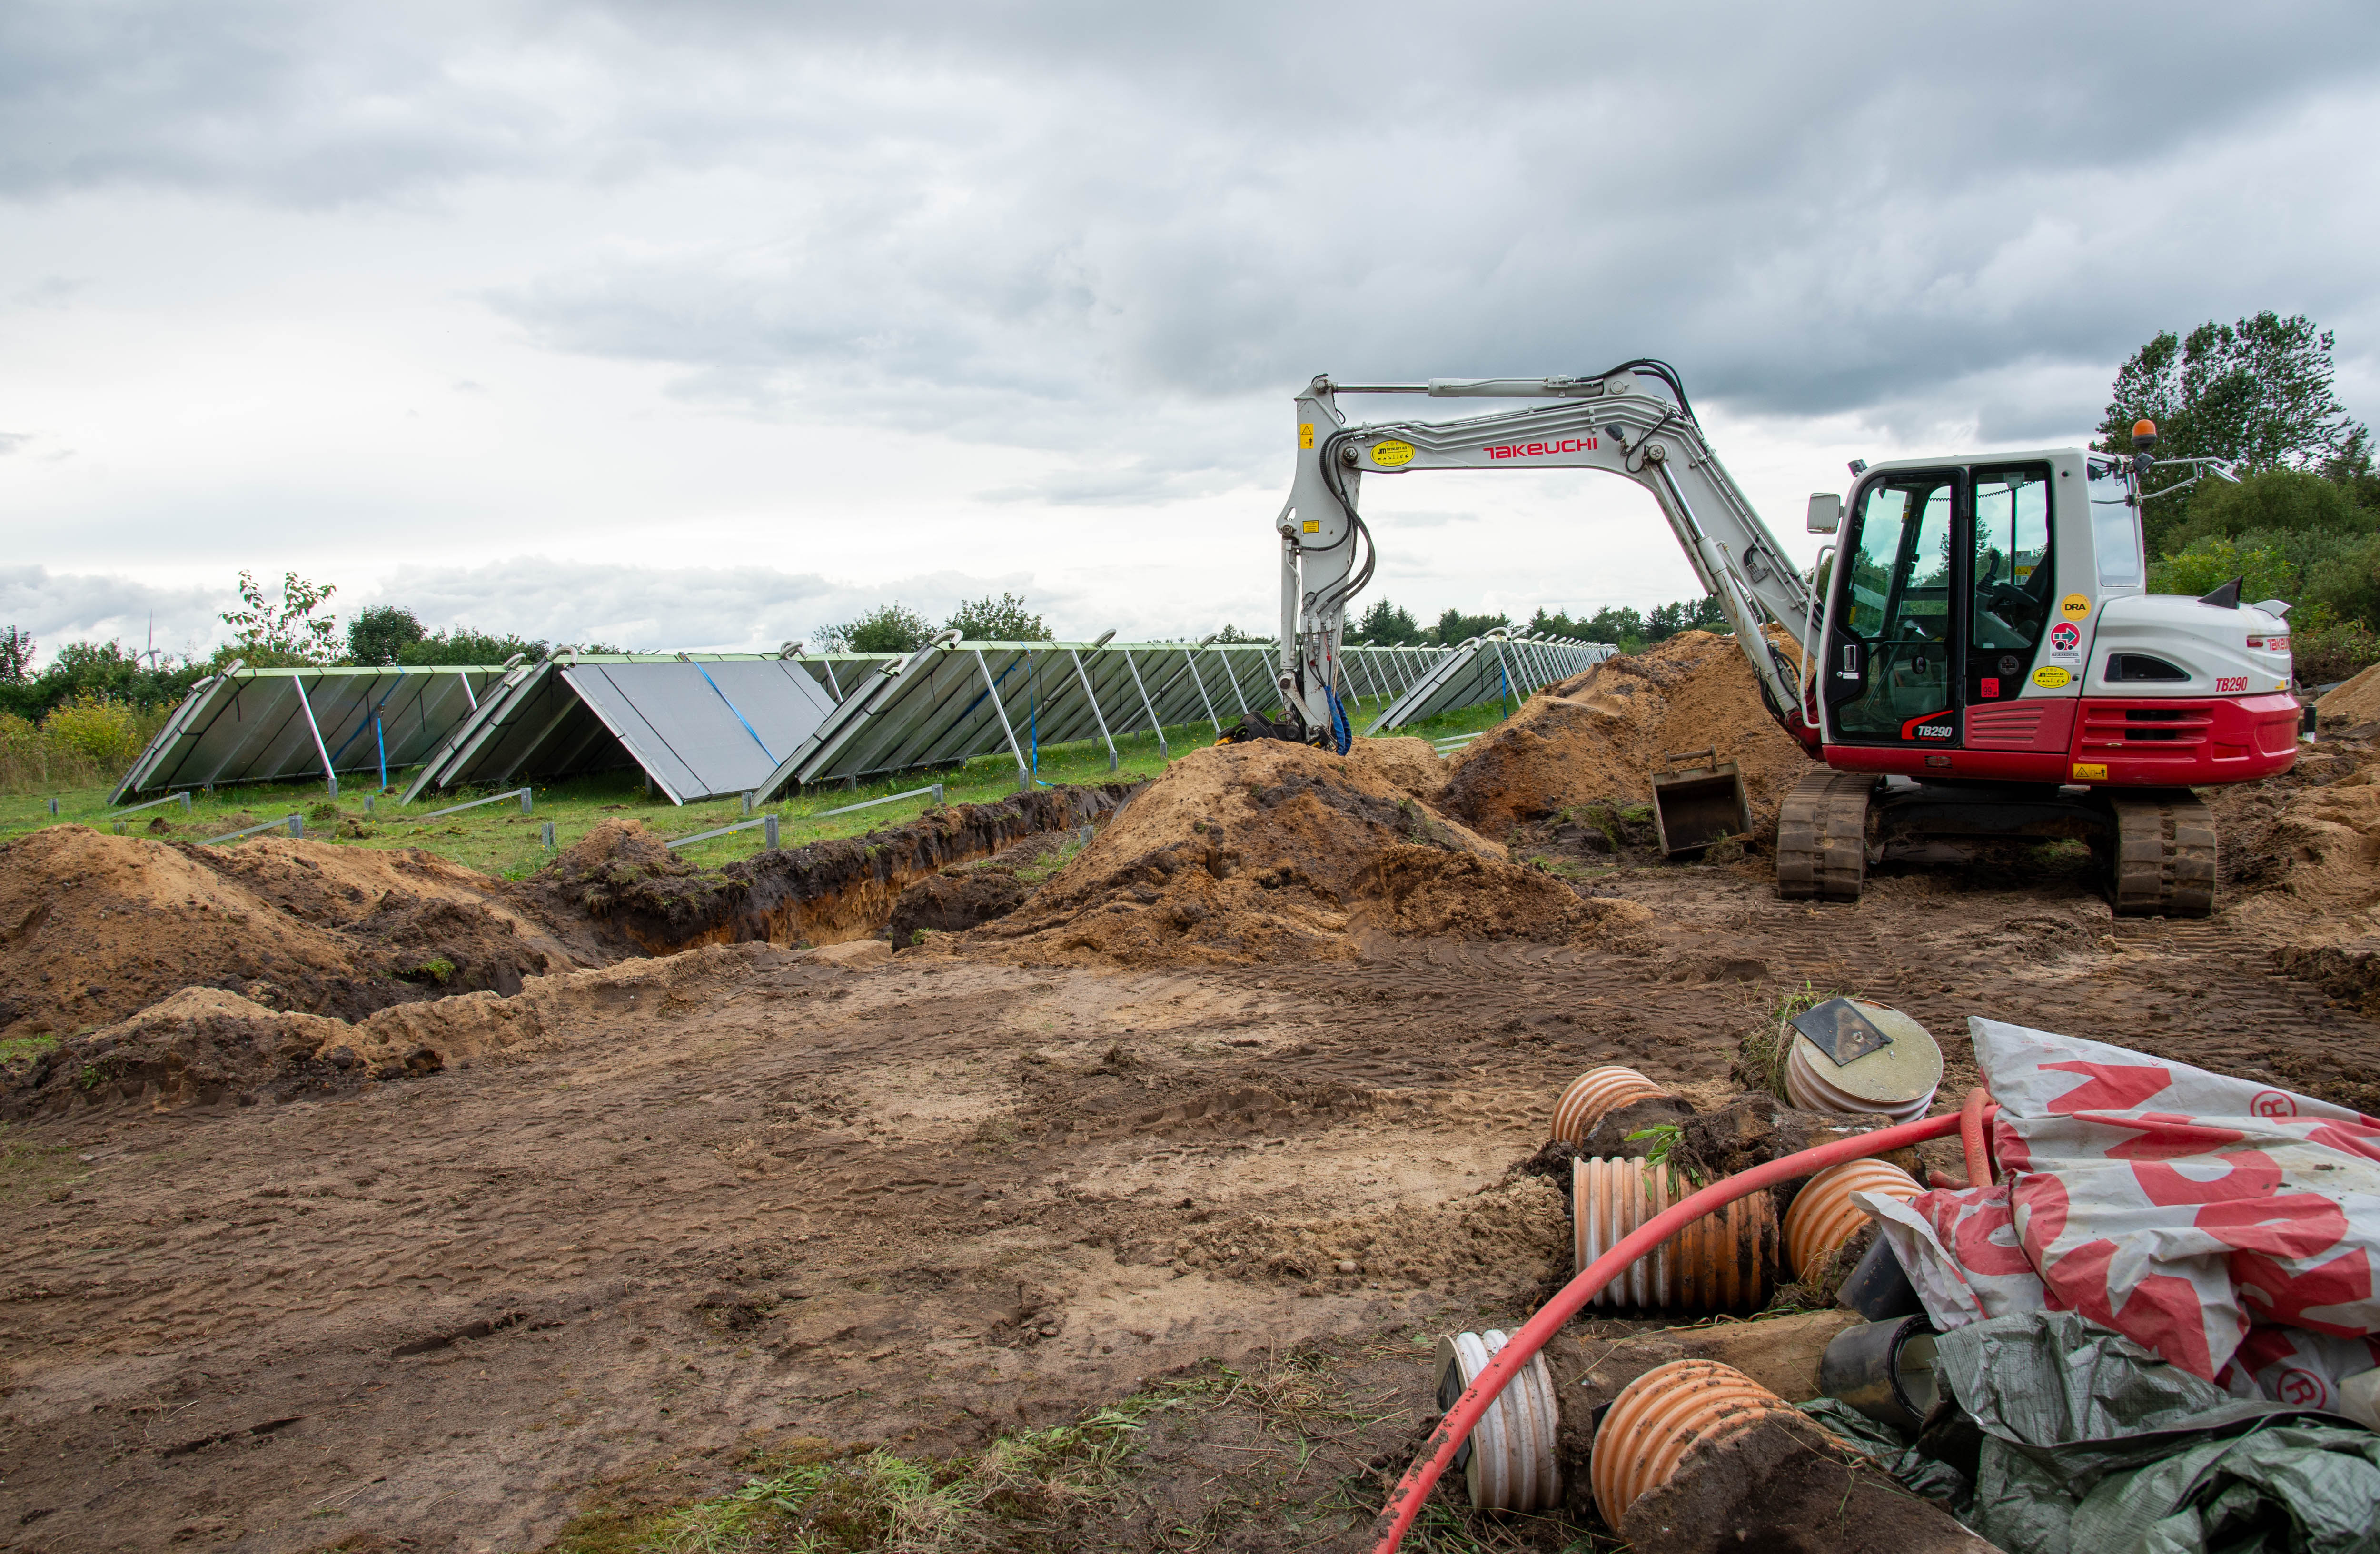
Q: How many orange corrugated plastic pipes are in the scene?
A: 4